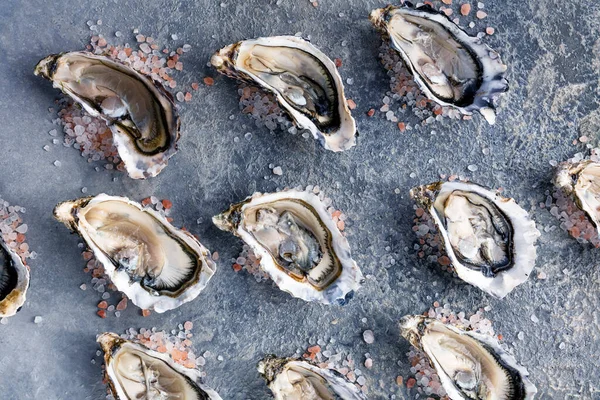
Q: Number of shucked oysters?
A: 11